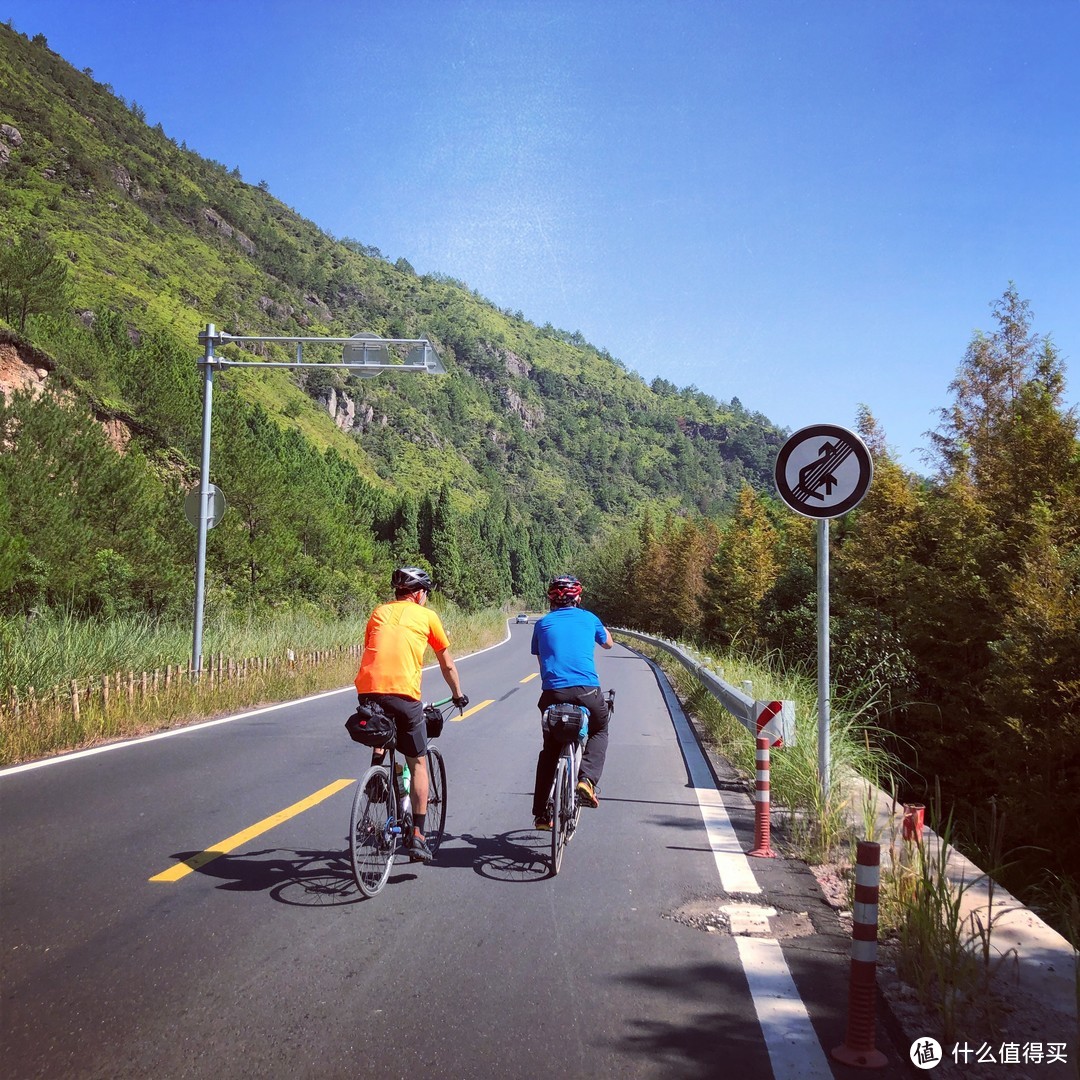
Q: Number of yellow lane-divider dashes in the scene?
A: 3